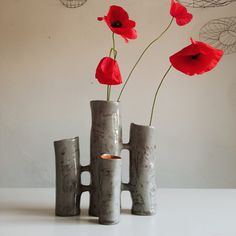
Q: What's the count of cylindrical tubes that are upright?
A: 4